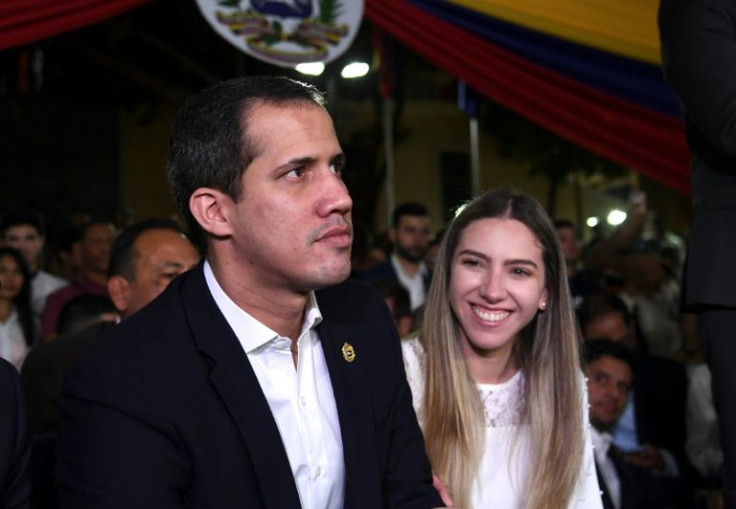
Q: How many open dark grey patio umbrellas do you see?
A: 0